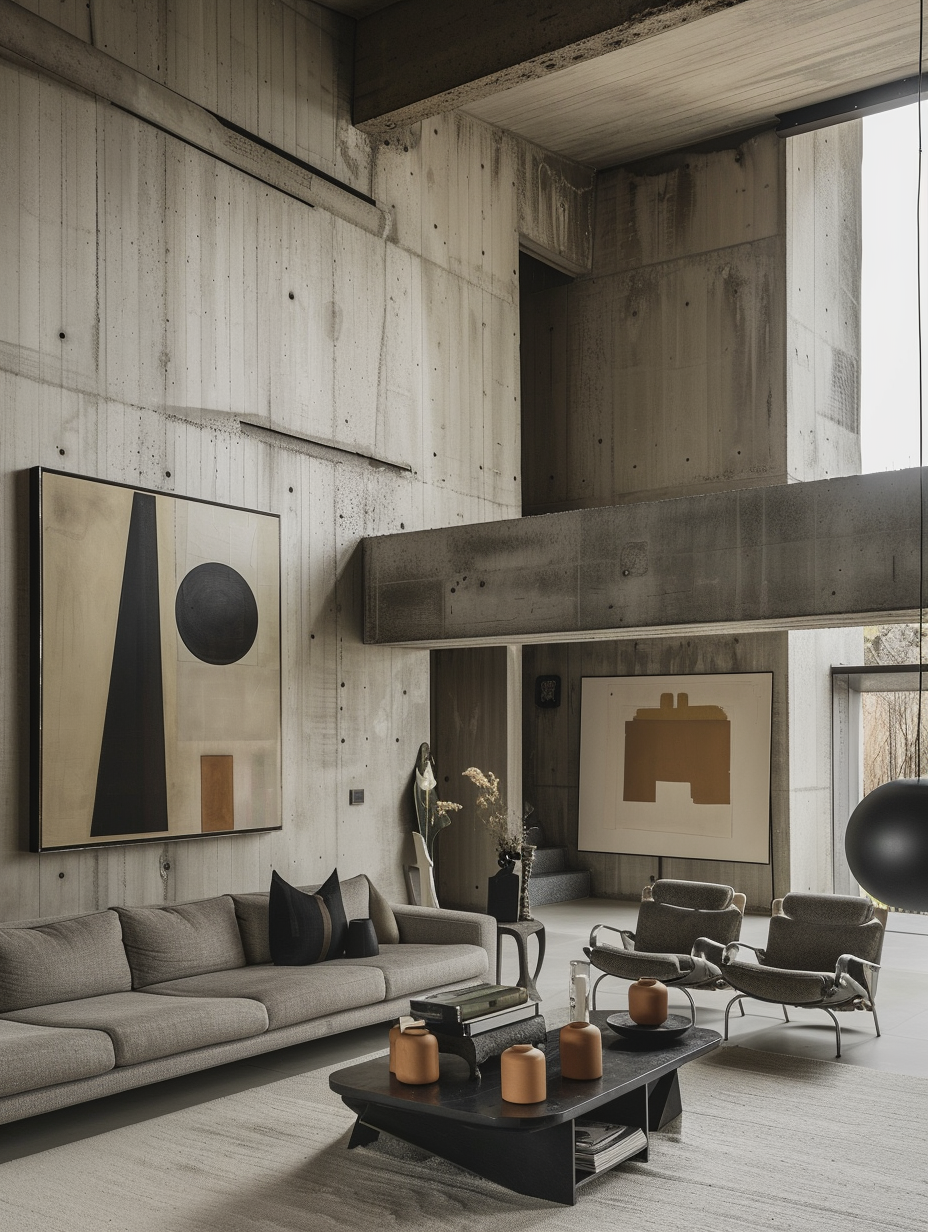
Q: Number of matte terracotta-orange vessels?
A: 5